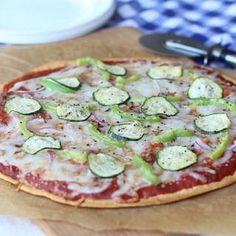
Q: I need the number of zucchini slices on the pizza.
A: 13